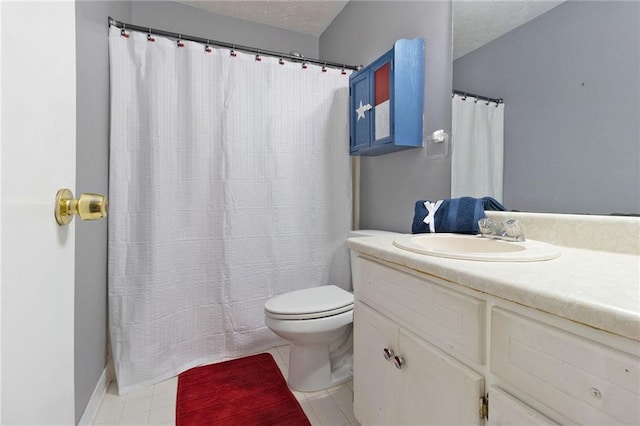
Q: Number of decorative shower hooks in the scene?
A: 10